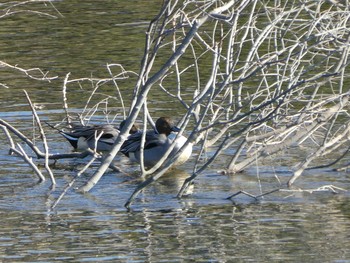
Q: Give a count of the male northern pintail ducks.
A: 2